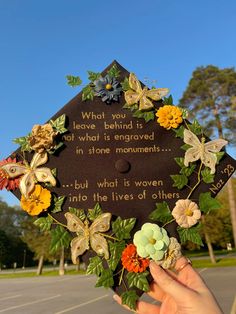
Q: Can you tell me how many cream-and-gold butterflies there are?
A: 4